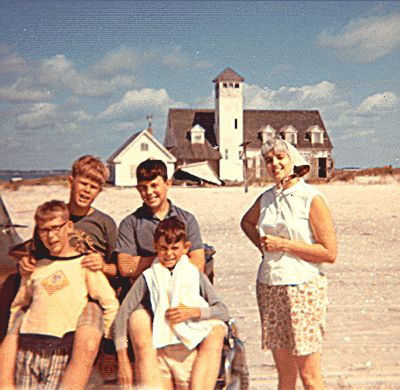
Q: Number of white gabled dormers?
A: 4